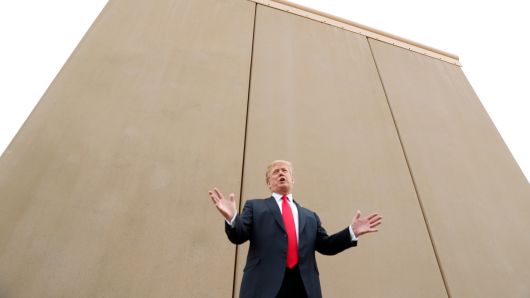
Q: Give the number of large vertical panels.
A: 3